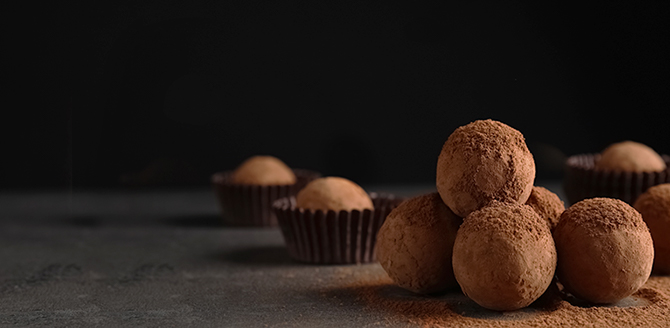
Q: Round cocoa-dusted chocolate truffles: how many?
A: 9